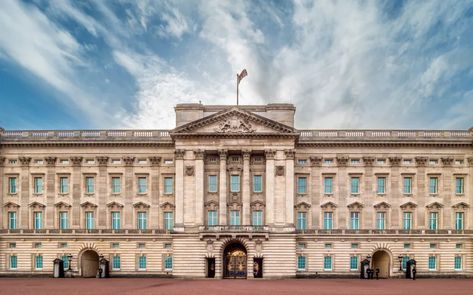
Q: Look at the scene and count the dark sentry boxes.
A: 4